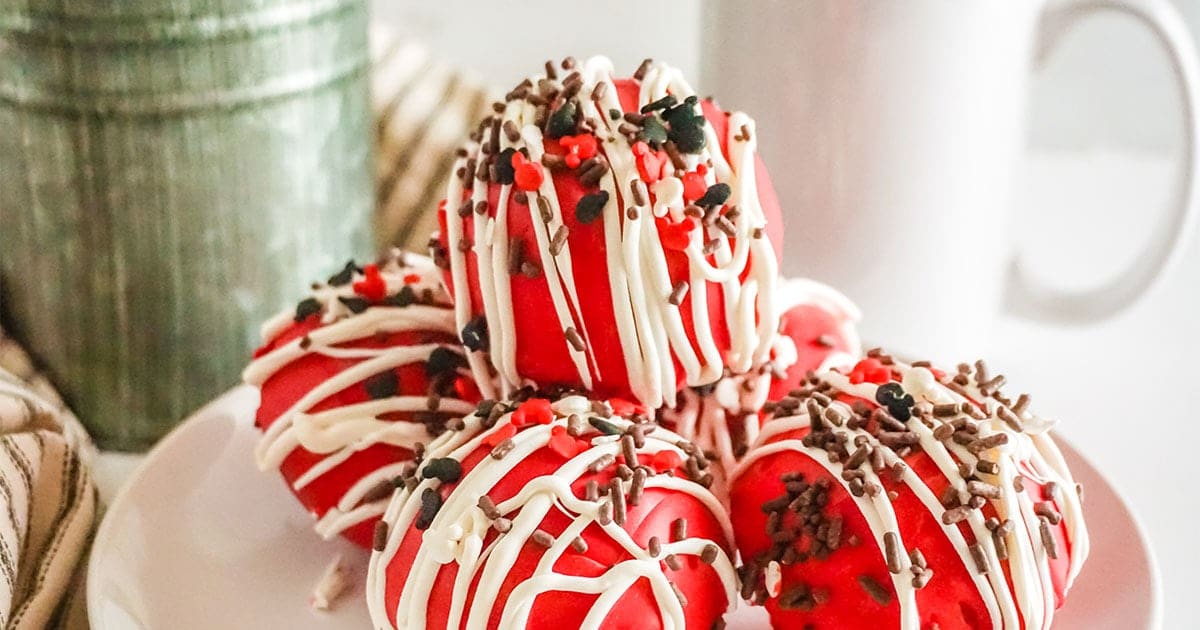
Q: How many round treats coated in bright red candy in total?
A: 5